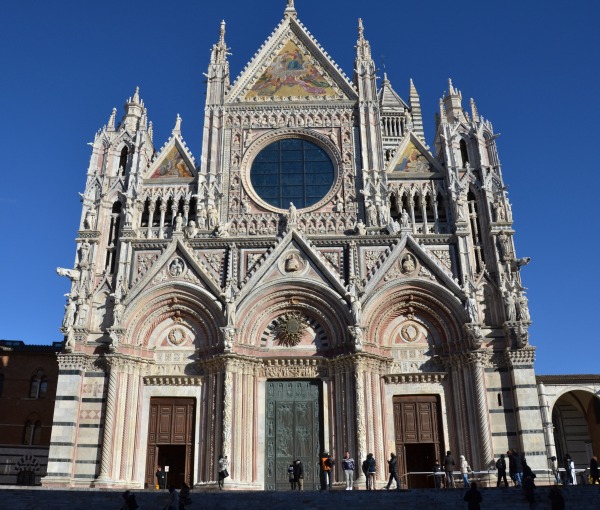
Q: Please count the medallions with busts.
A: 3